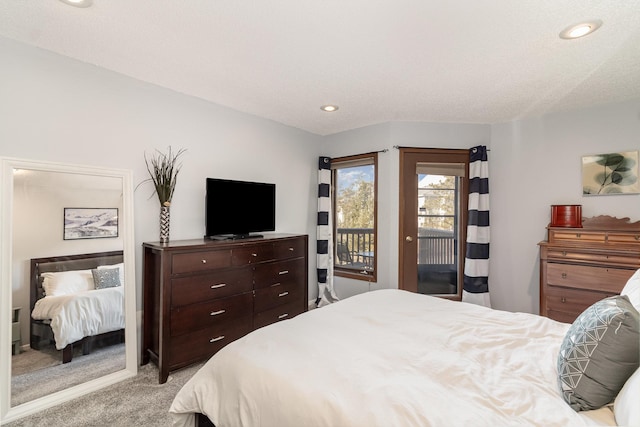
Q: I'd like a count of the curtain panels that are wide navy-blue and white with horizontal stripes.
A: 2